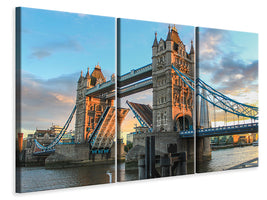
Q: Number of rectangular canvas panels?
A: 3